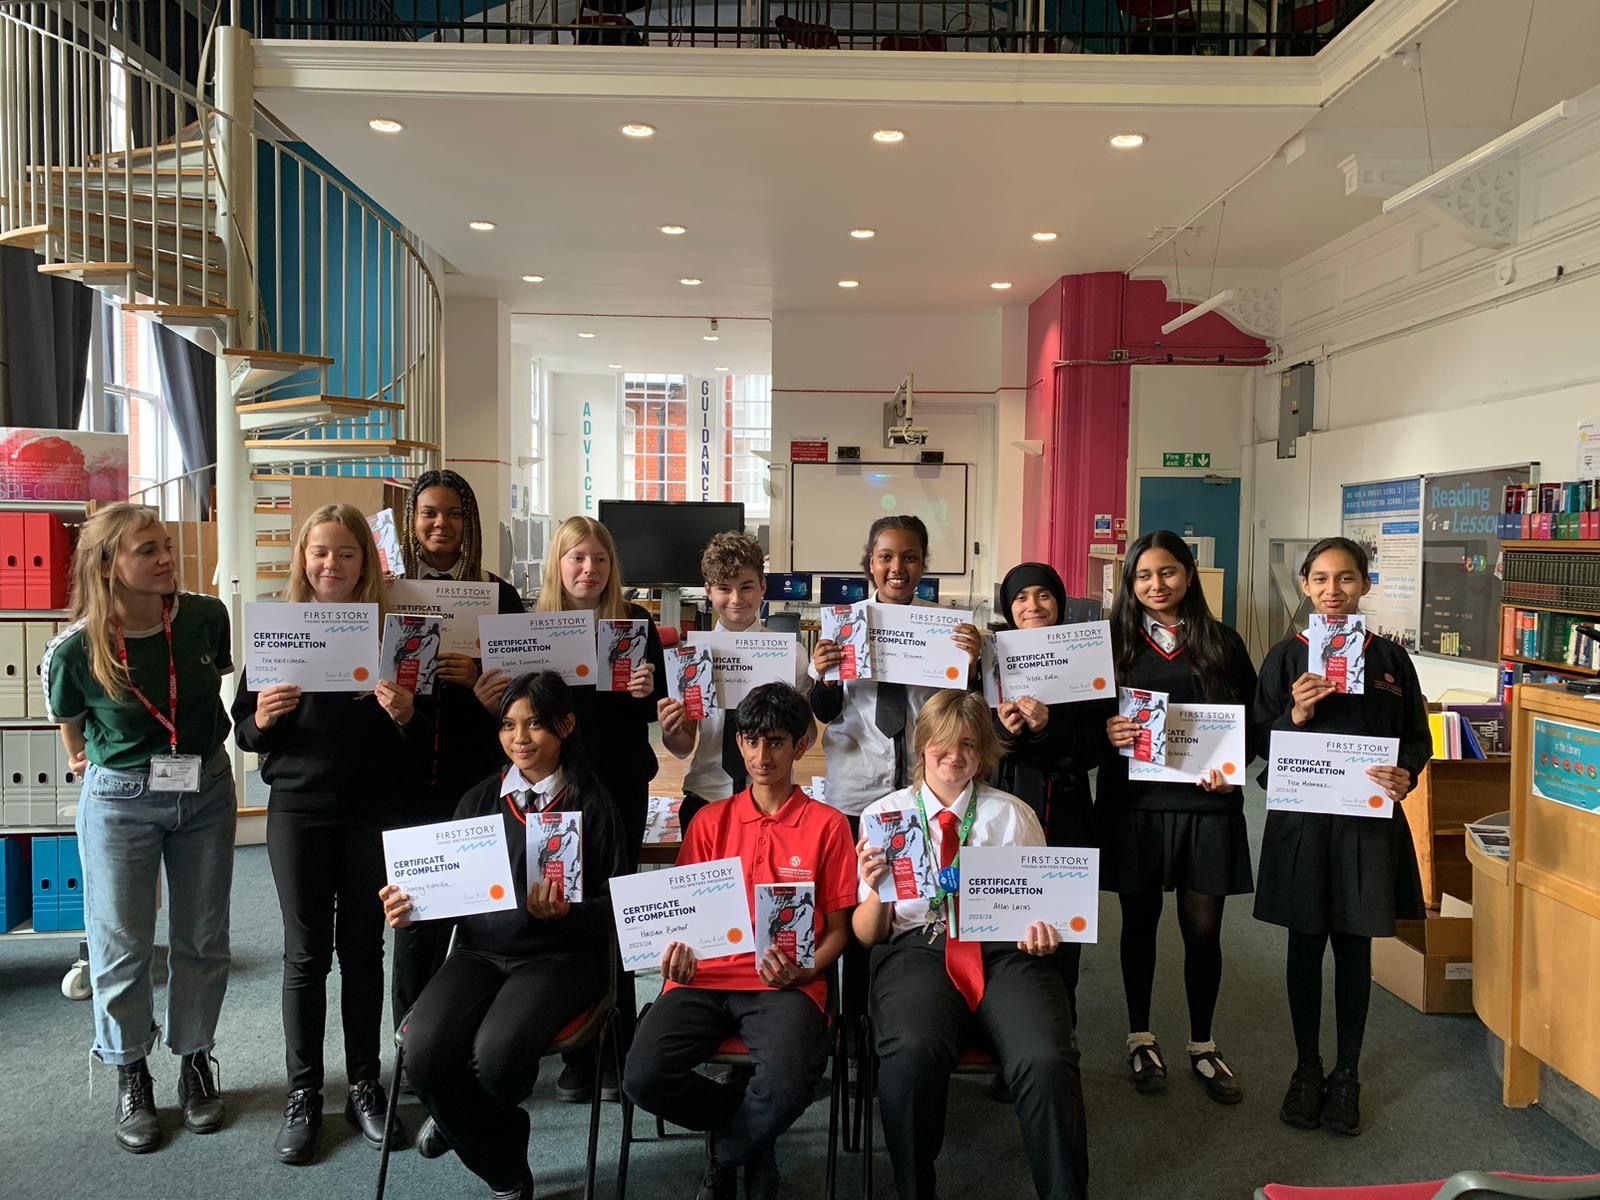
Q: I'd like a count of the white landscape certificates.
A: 11